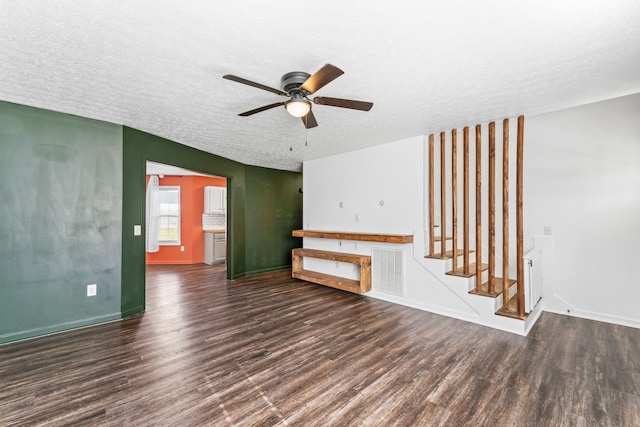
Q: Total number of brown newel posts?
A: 8